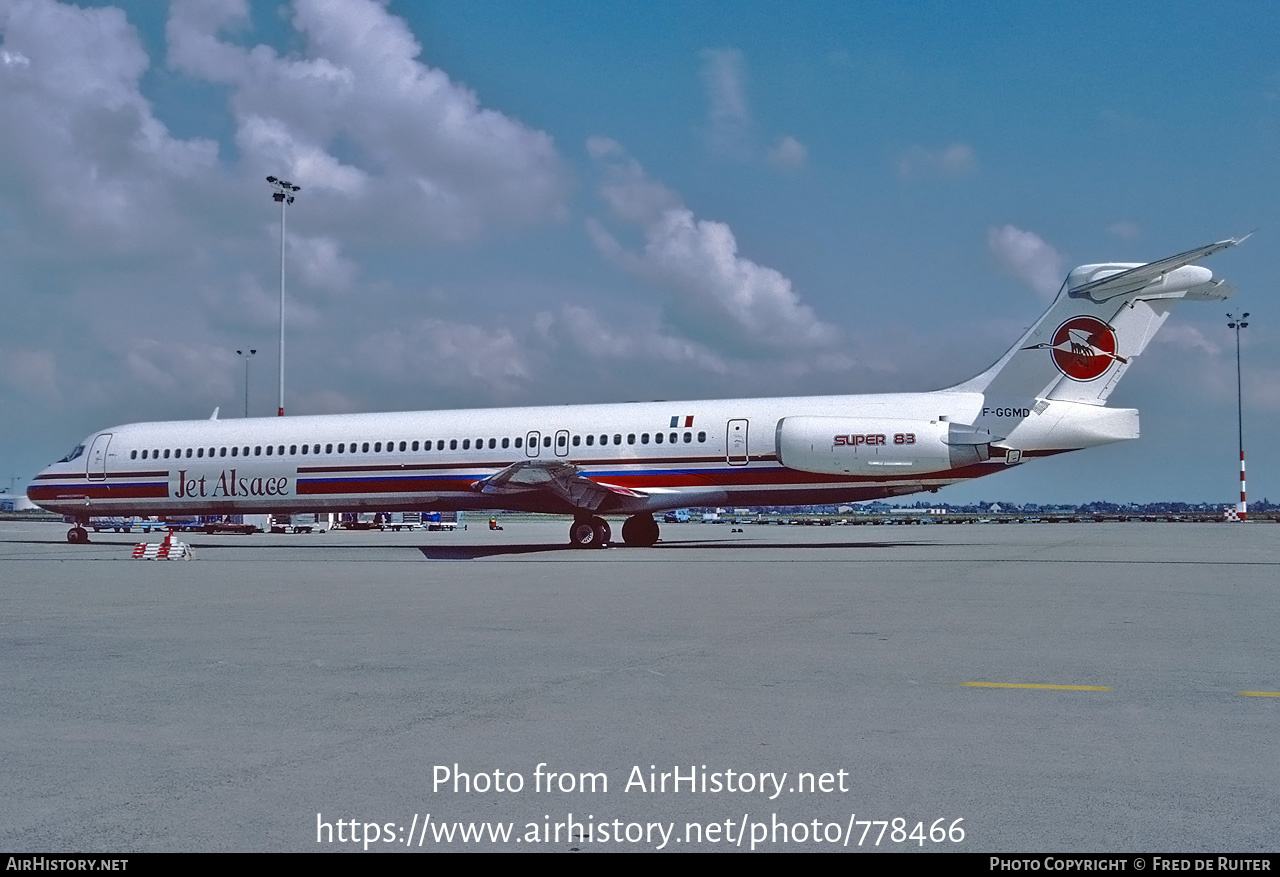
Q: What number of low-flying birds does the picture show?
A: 0